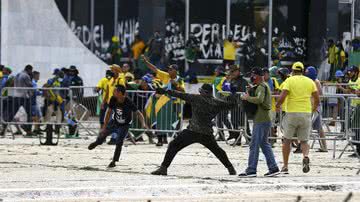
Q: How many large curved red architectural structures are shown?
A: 0